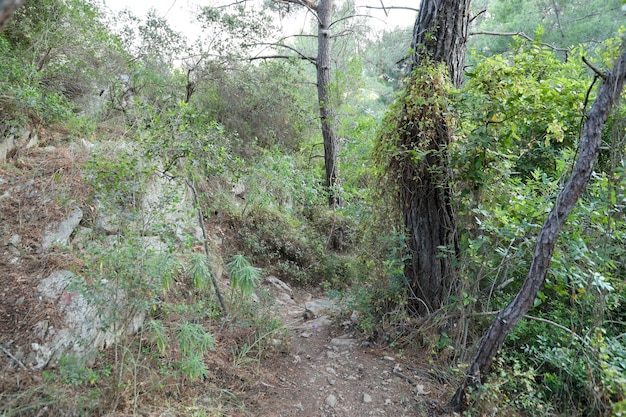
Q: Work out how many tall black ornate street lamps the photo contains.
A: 0